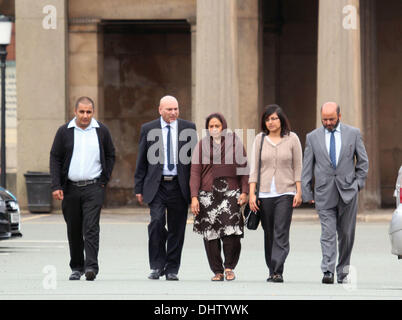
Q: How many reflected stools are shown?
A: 0